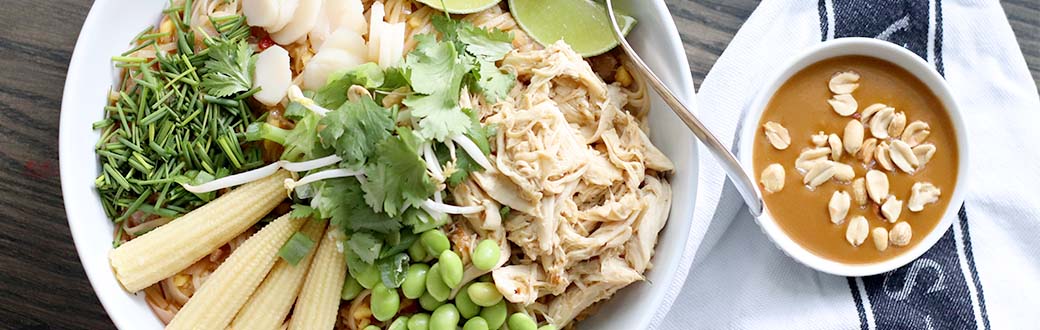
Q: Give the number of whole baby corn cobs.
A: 4